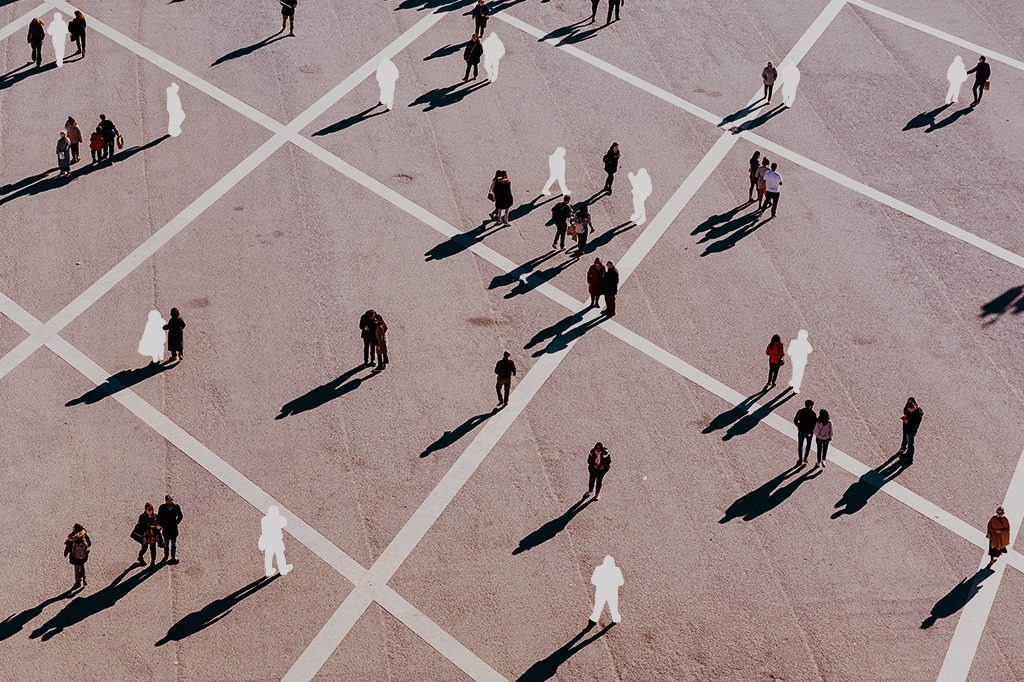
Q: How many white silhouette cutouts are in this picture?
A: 12